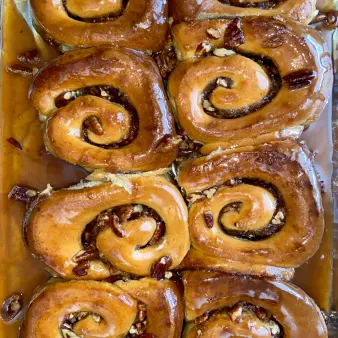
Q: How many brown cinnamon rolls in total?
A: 8